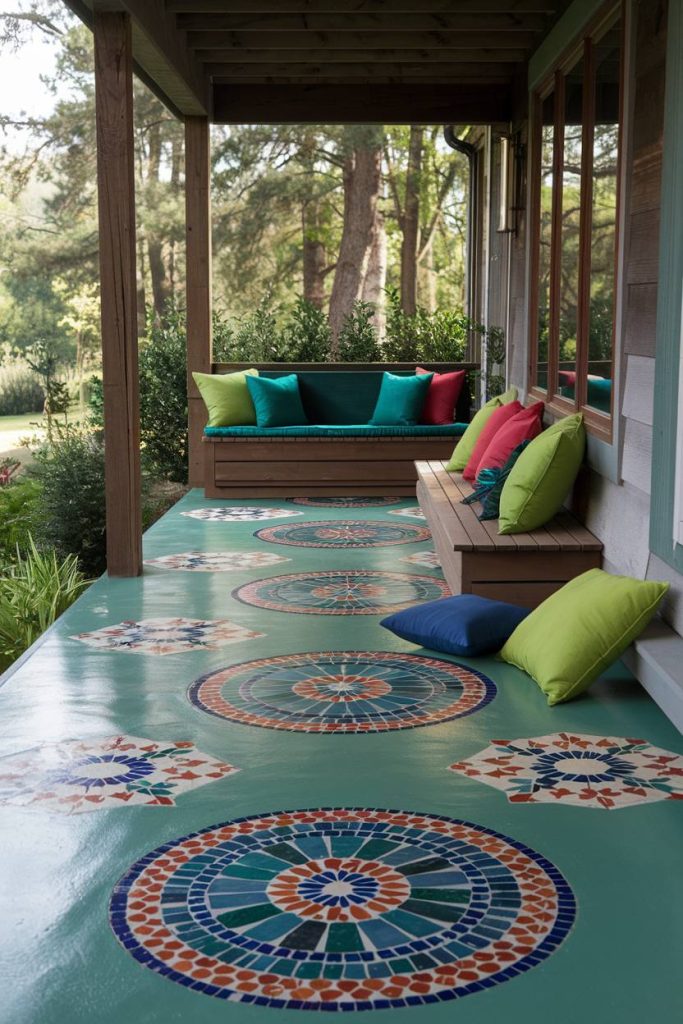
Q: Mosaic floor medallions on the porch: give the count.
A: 12